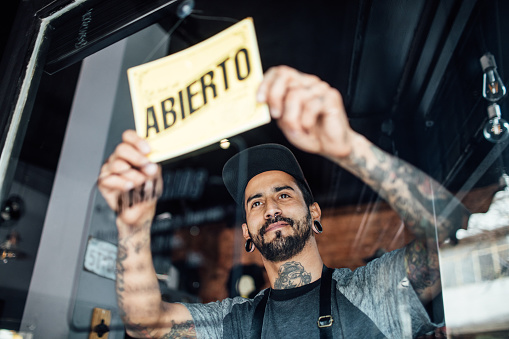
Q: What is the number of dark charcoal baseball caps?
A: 1